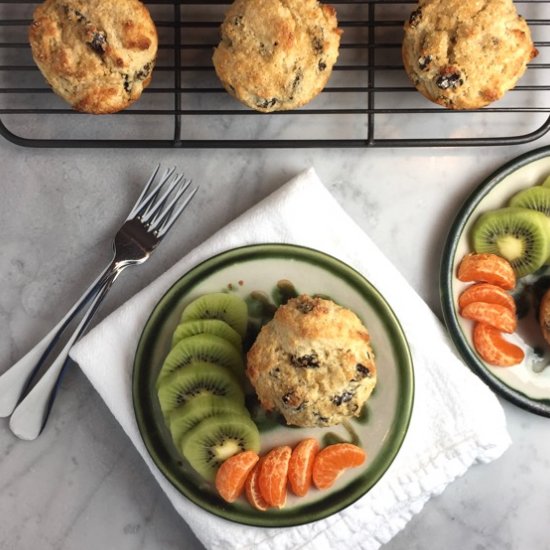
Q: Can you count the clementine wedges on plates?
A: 9